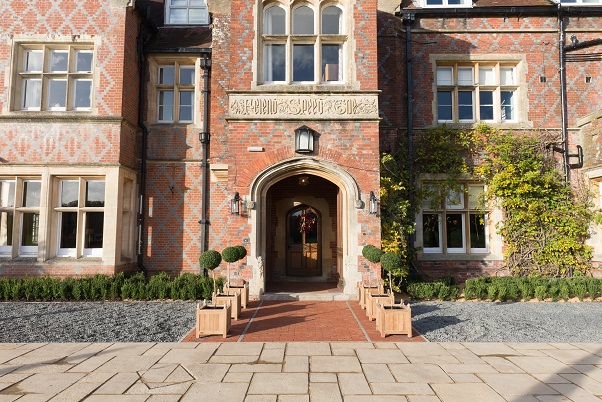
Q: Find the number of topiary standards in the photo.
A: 6